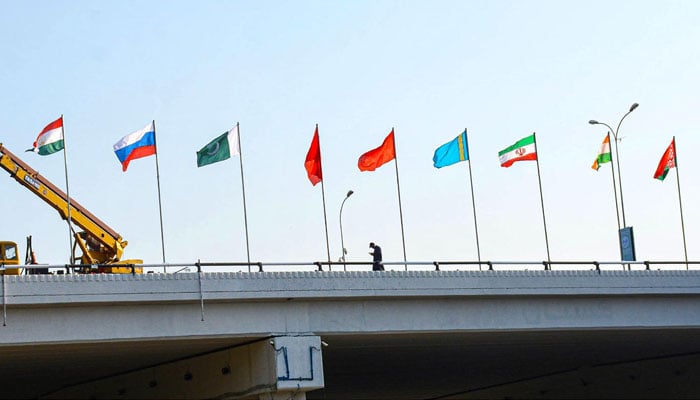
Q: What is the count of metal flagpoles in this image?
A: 9